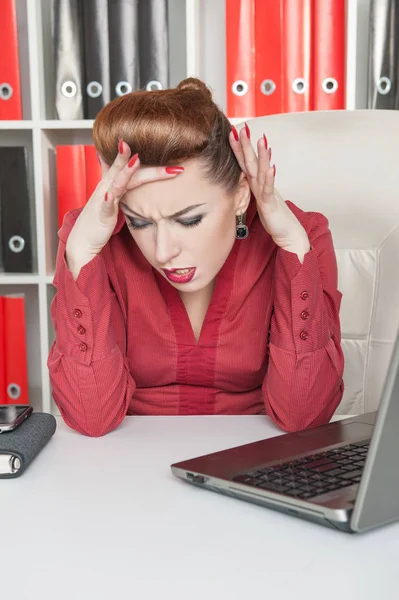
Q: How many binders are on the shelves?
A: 15